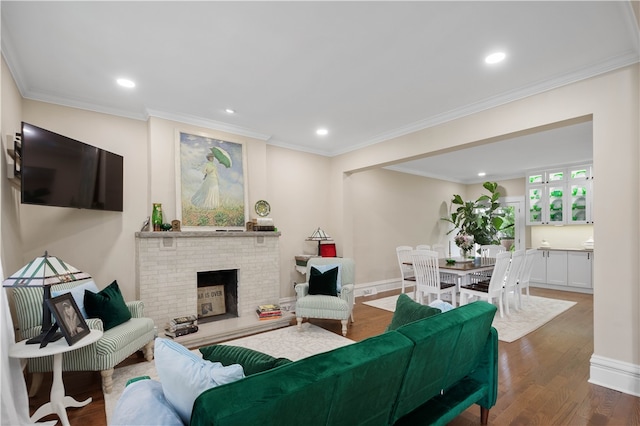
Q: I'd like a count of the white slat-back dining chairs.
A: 8